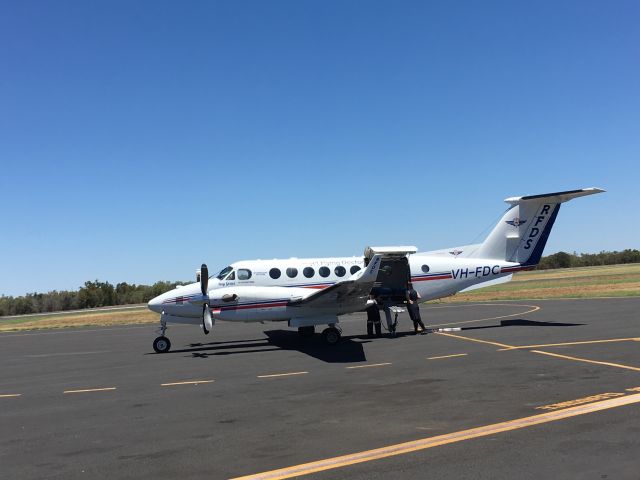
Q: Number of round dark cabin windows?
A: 7